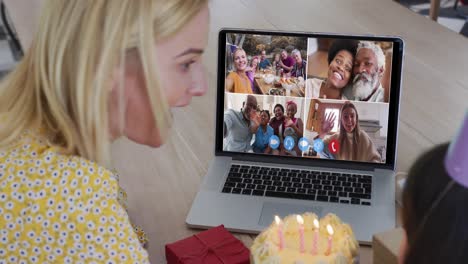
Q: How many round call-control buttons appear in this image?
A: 5